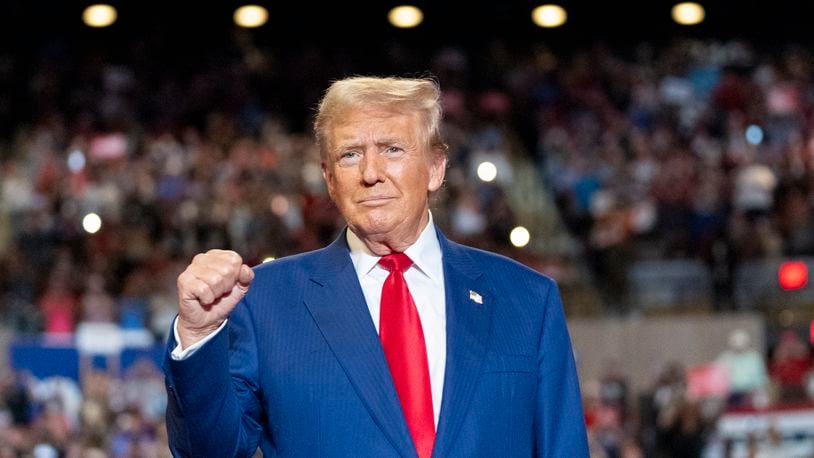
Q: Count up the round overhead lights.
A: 5